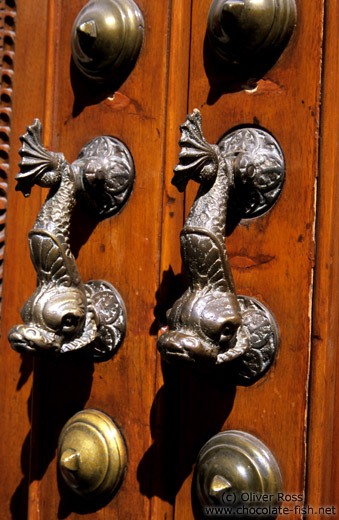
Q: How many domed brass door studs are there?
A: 4